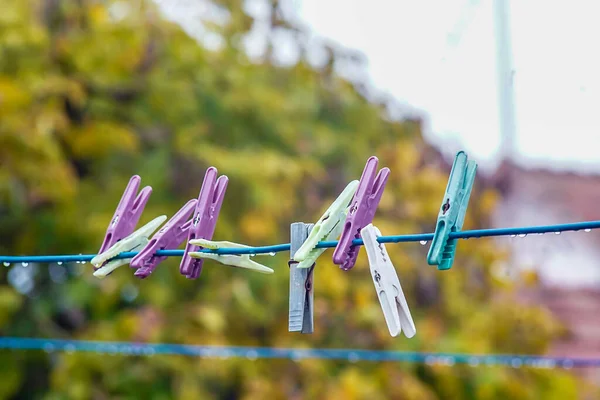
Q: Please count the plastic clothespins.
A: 9